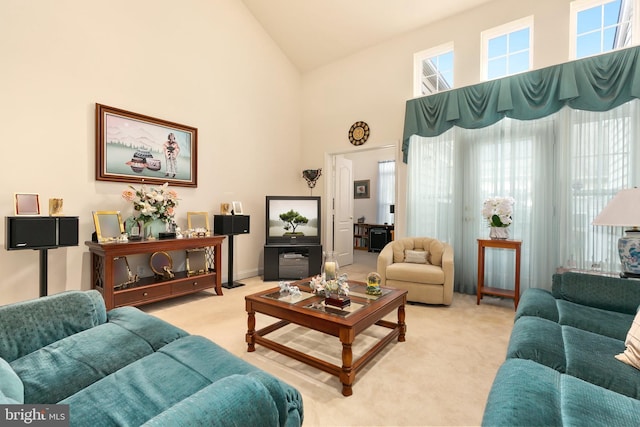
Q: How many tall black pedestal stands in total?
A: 2